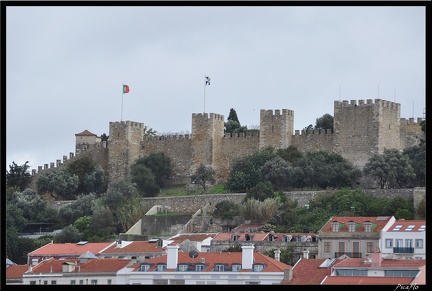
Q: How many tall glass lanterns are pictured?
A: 0